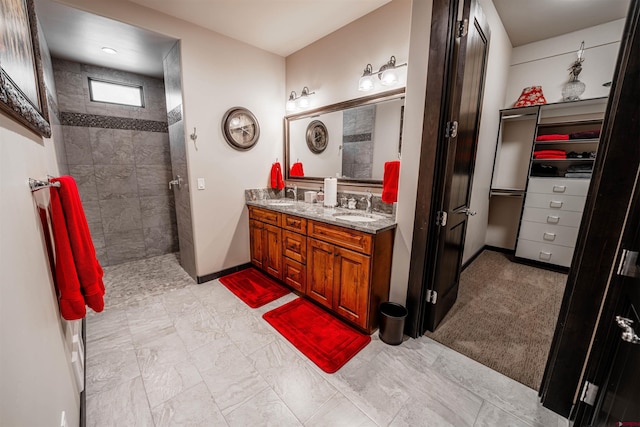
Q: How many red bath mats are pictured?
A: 2